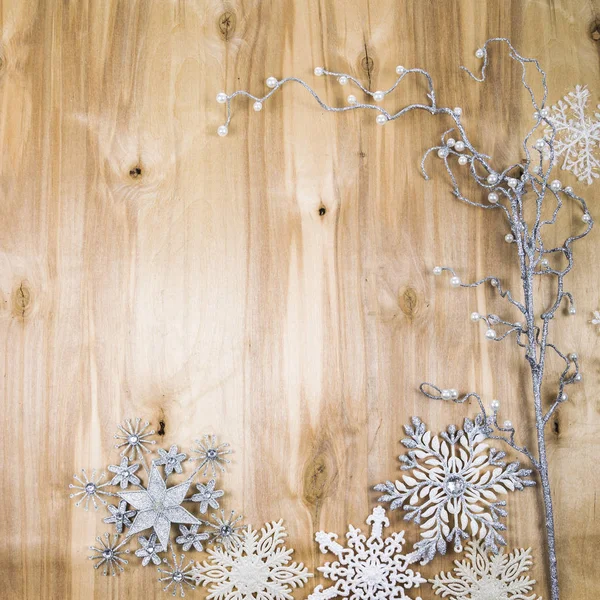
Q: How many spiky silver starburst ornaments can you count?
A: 6